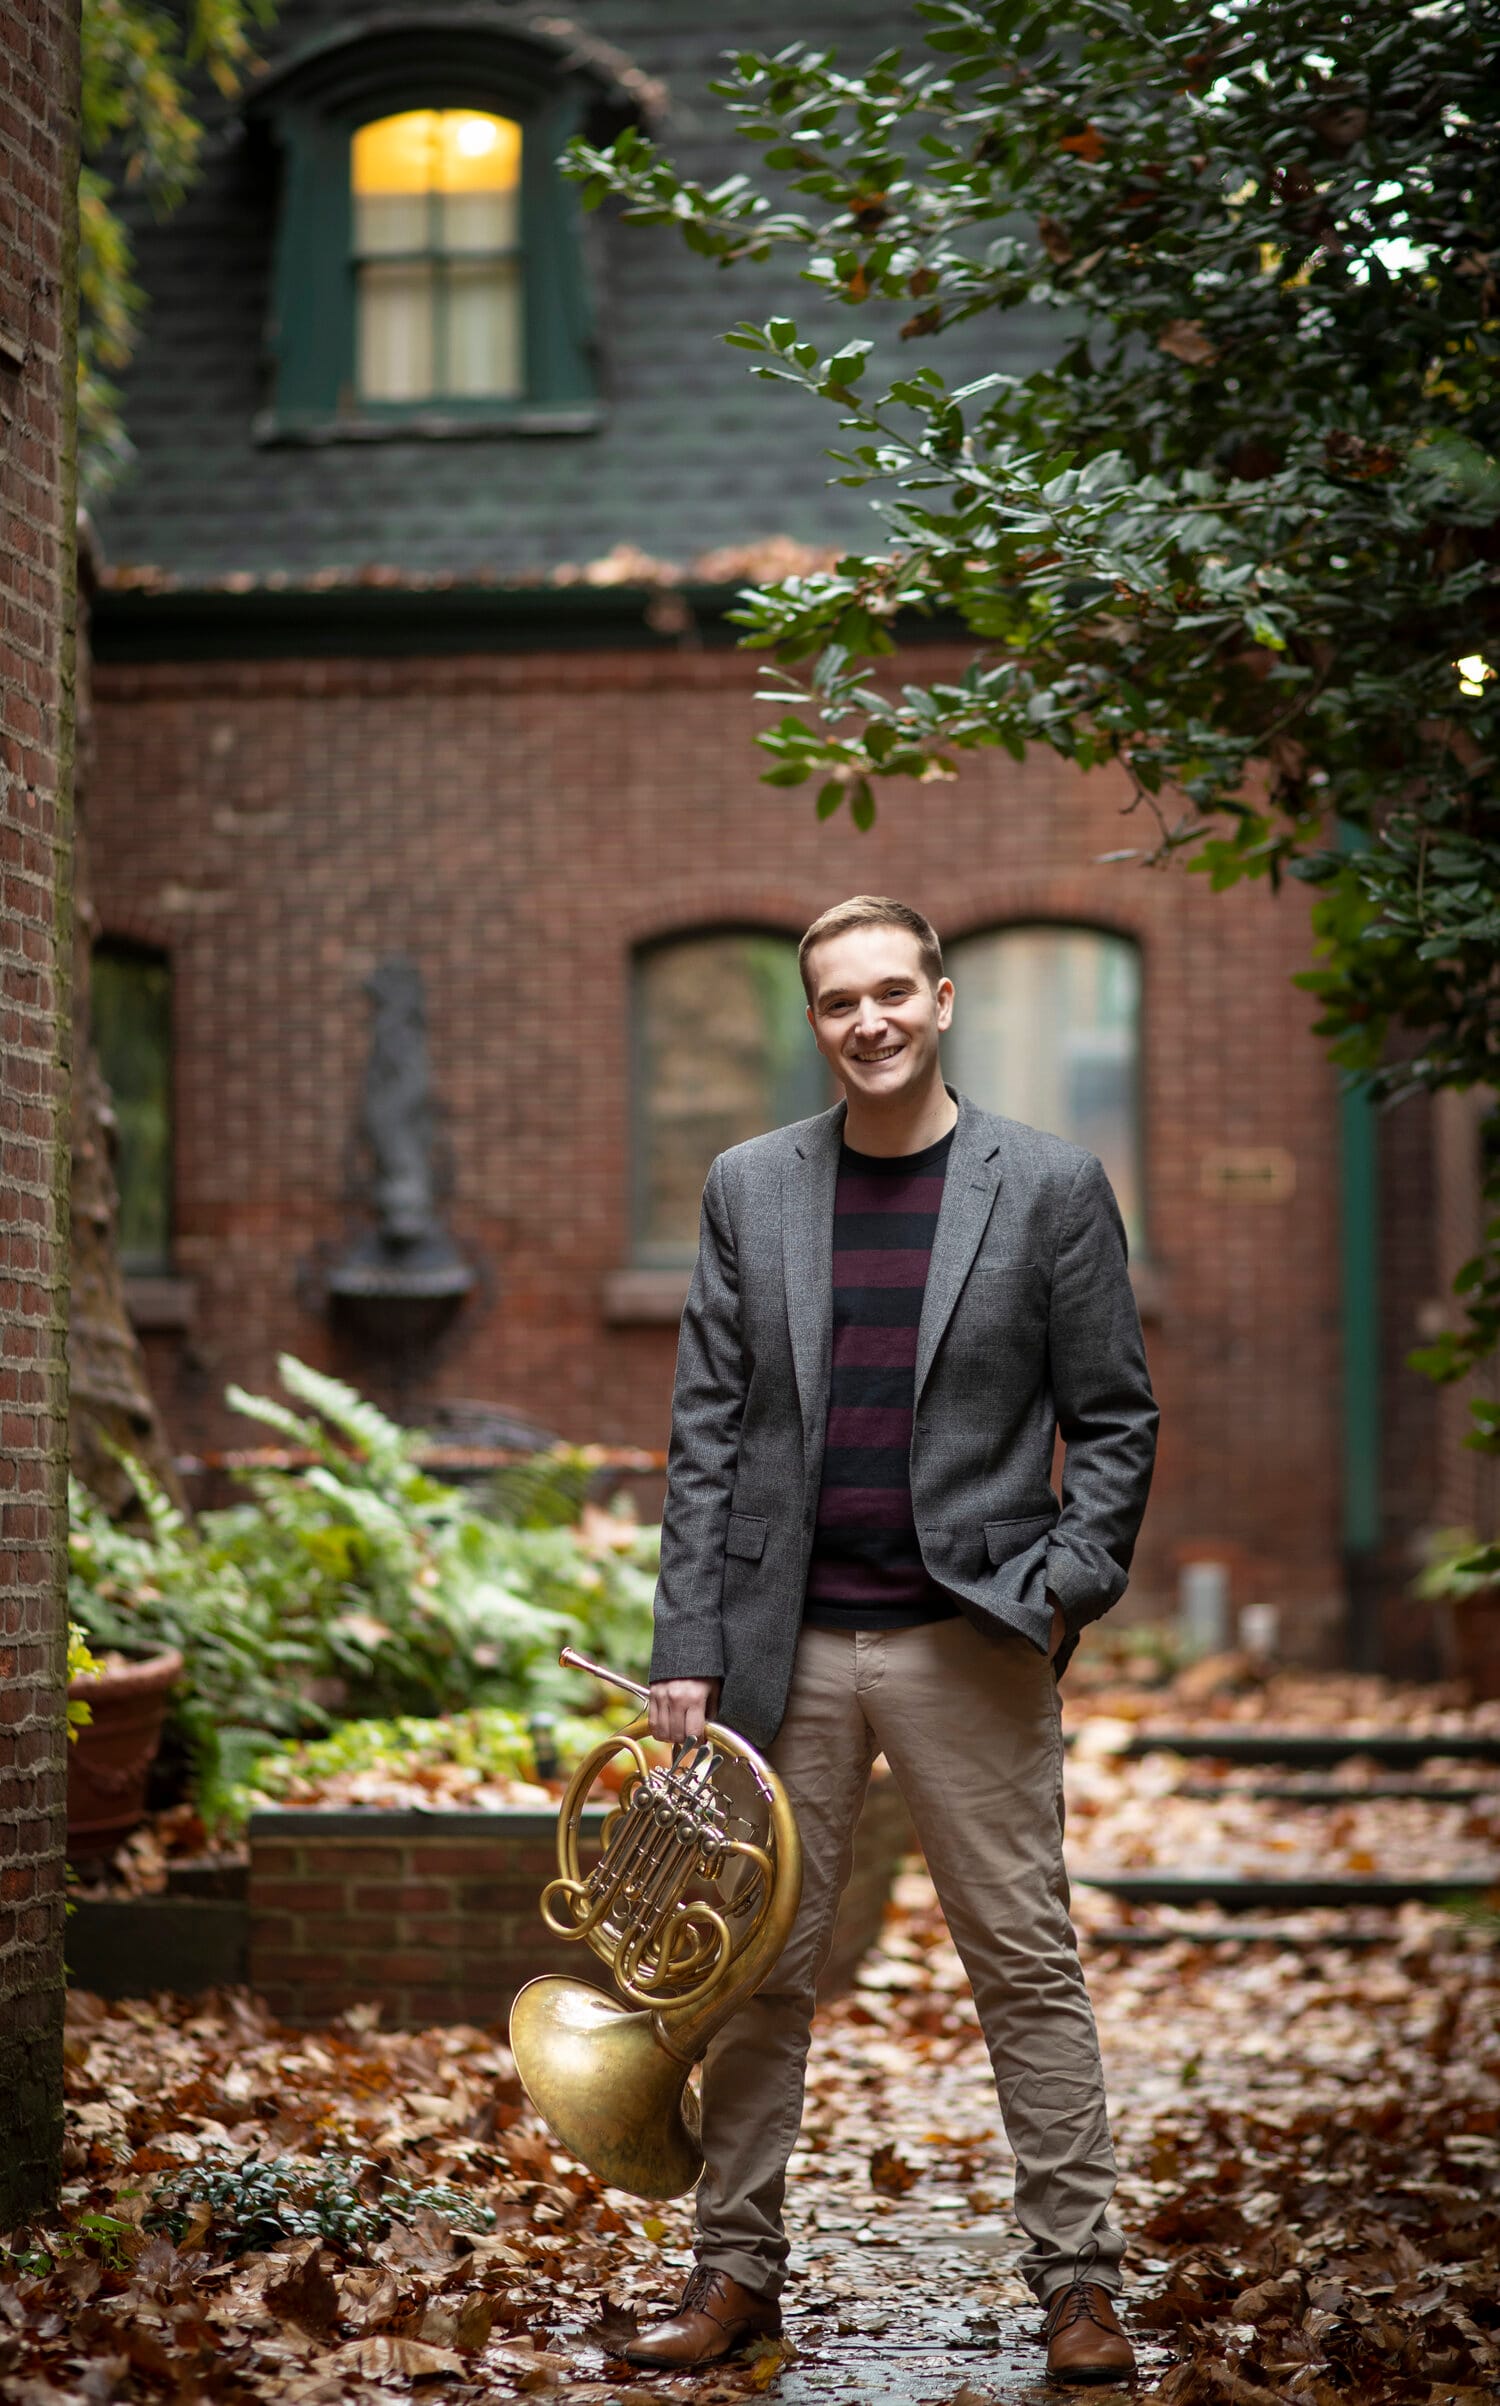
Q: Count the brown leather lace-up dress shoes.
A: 2